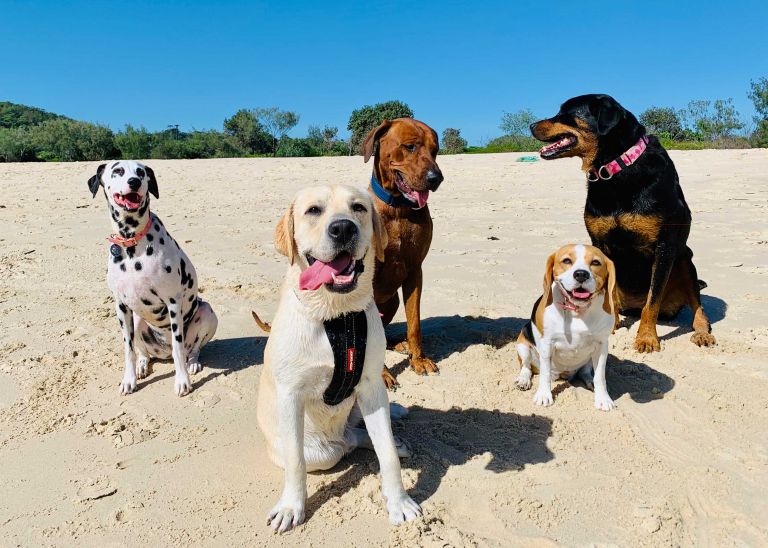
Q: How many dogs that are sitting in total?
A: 5